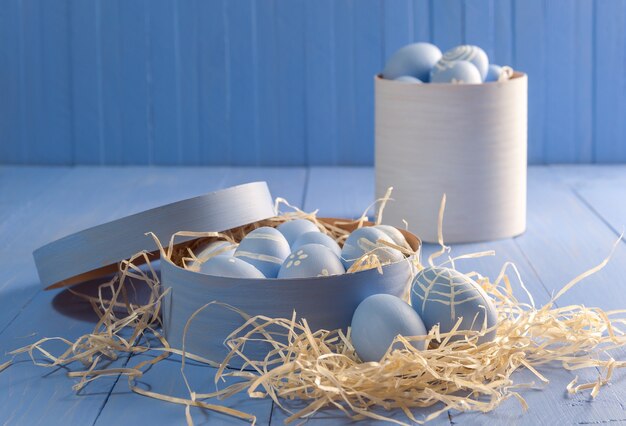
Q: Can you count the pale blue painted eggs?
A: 15